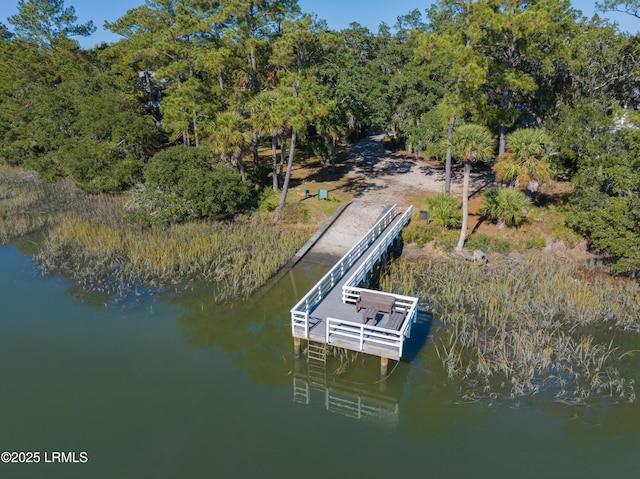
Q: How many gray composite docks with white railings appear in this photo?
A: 1